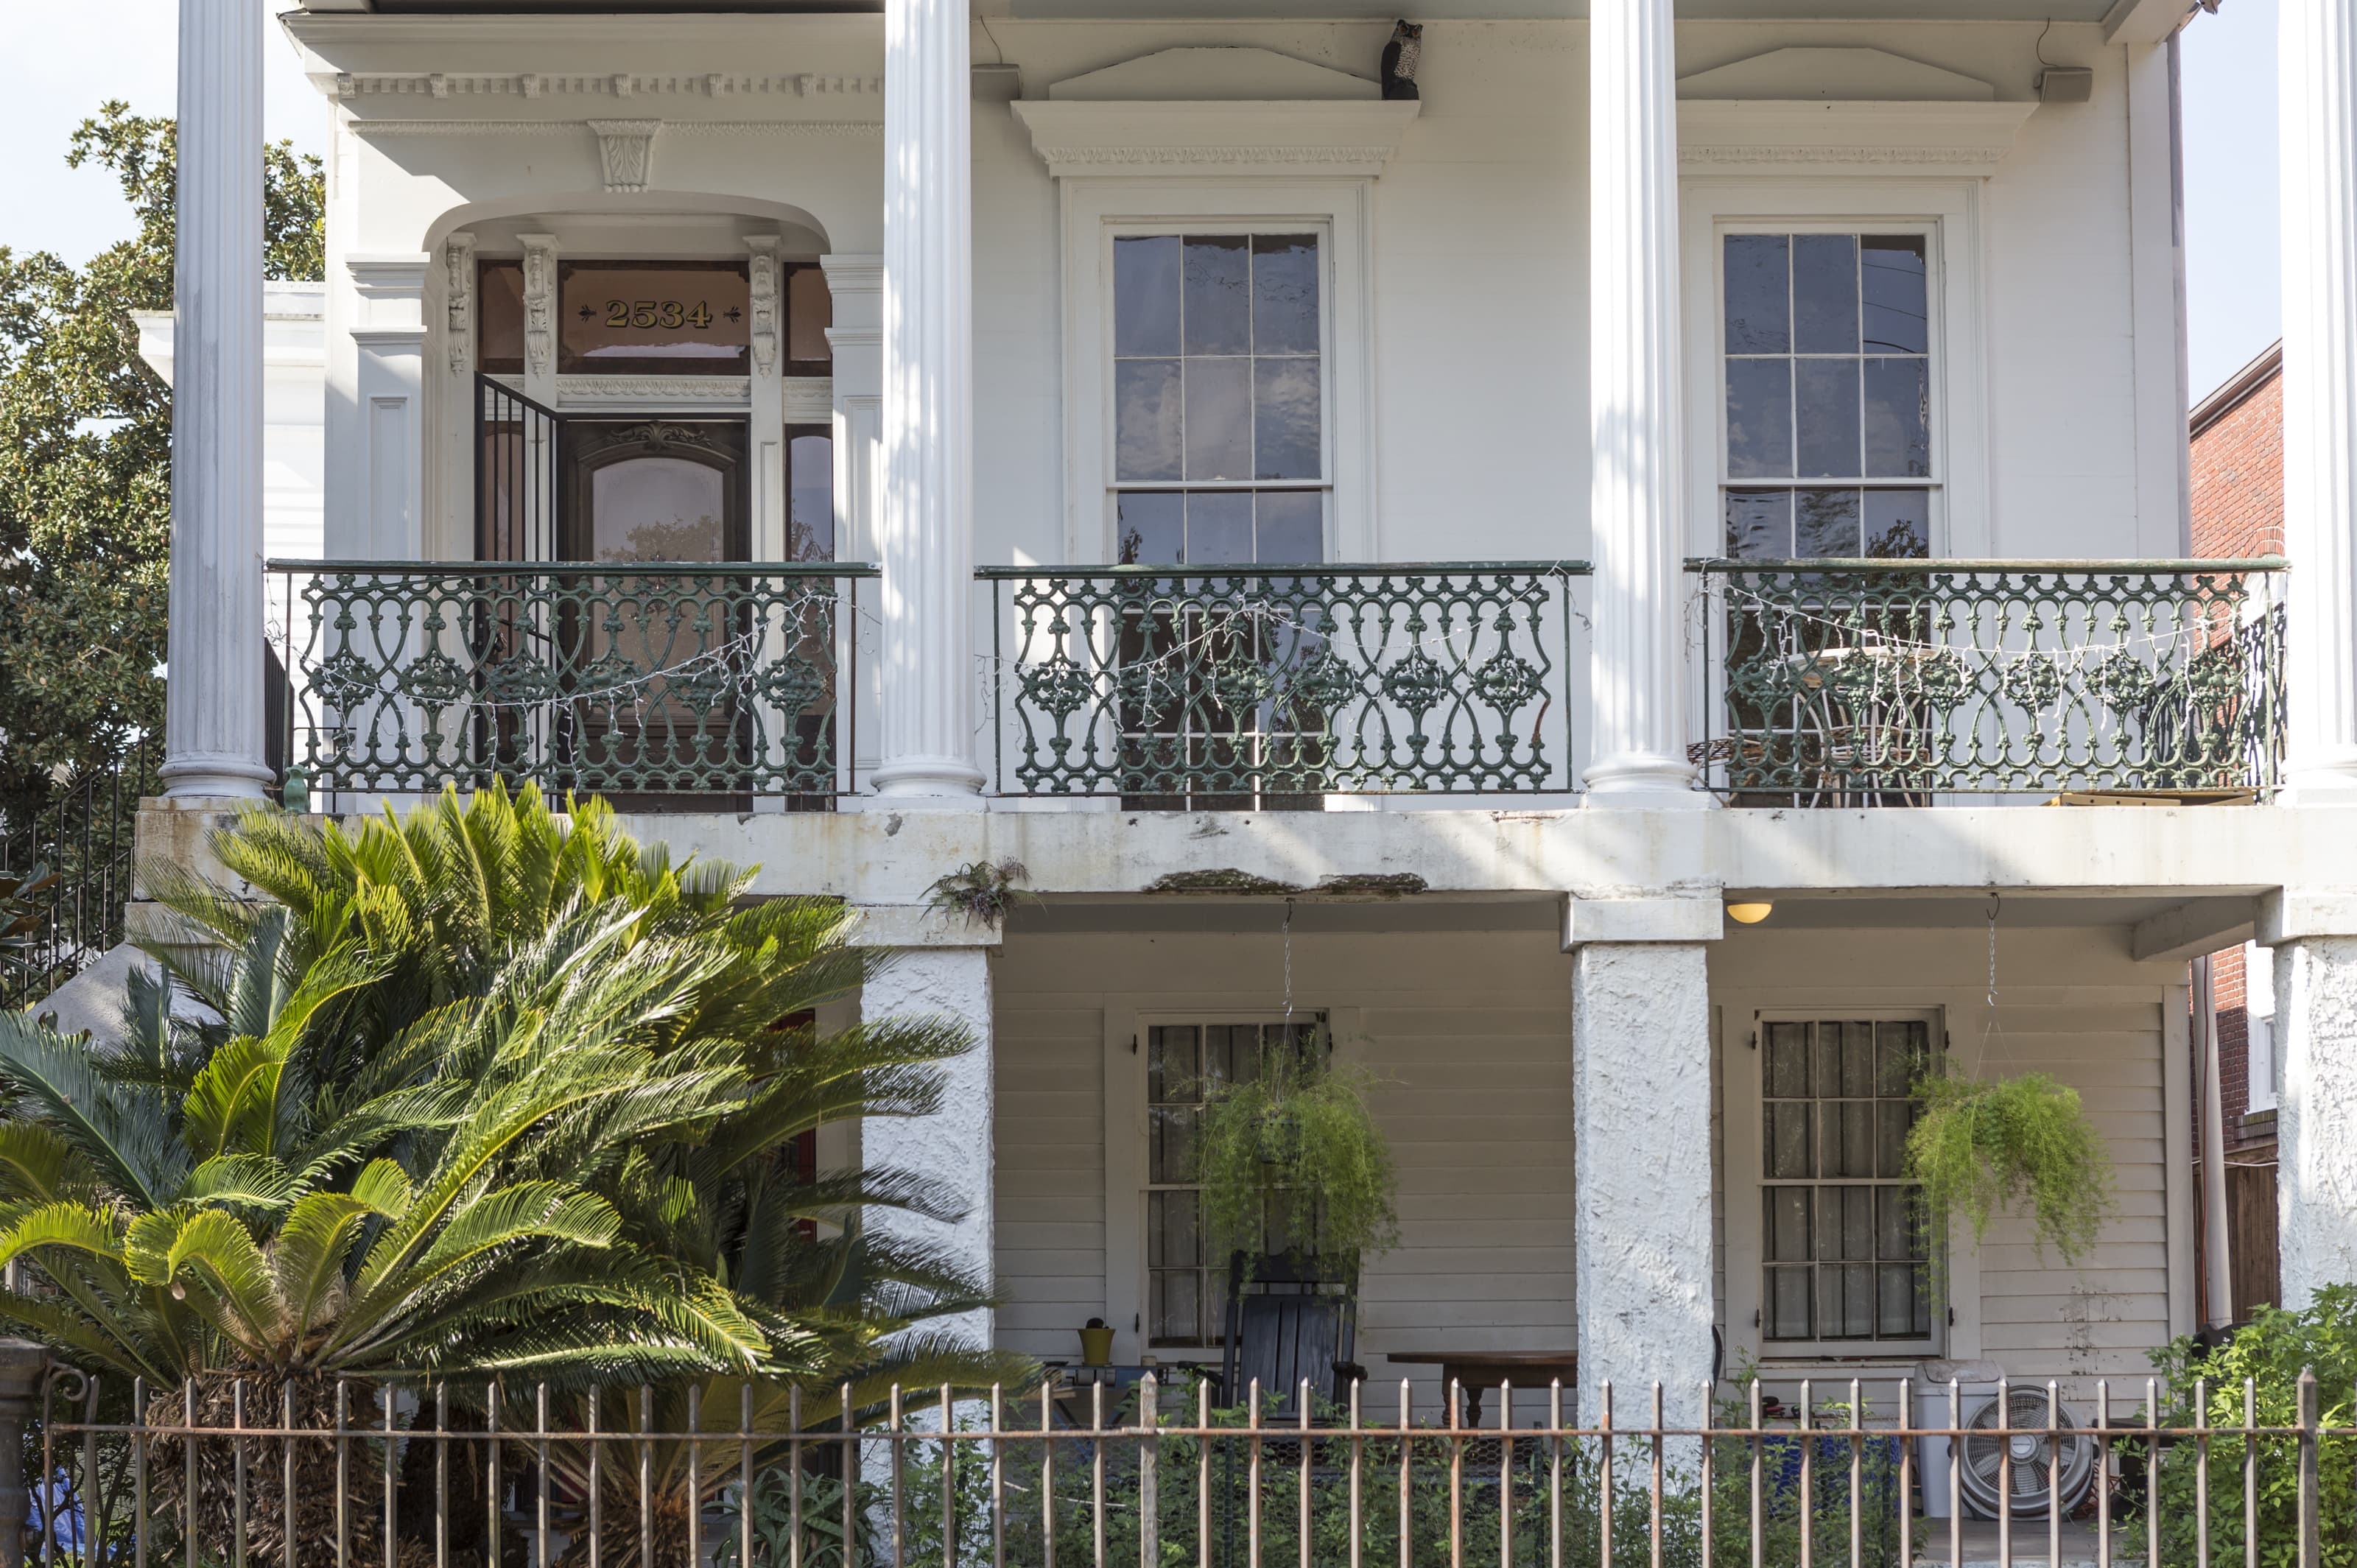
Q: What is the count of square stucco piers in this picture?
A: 3